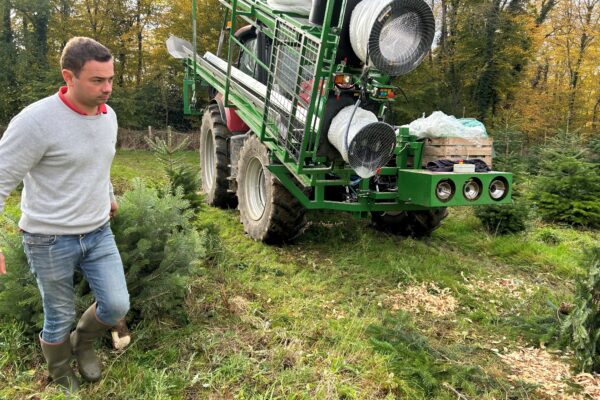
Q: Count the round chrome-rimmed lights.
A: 3